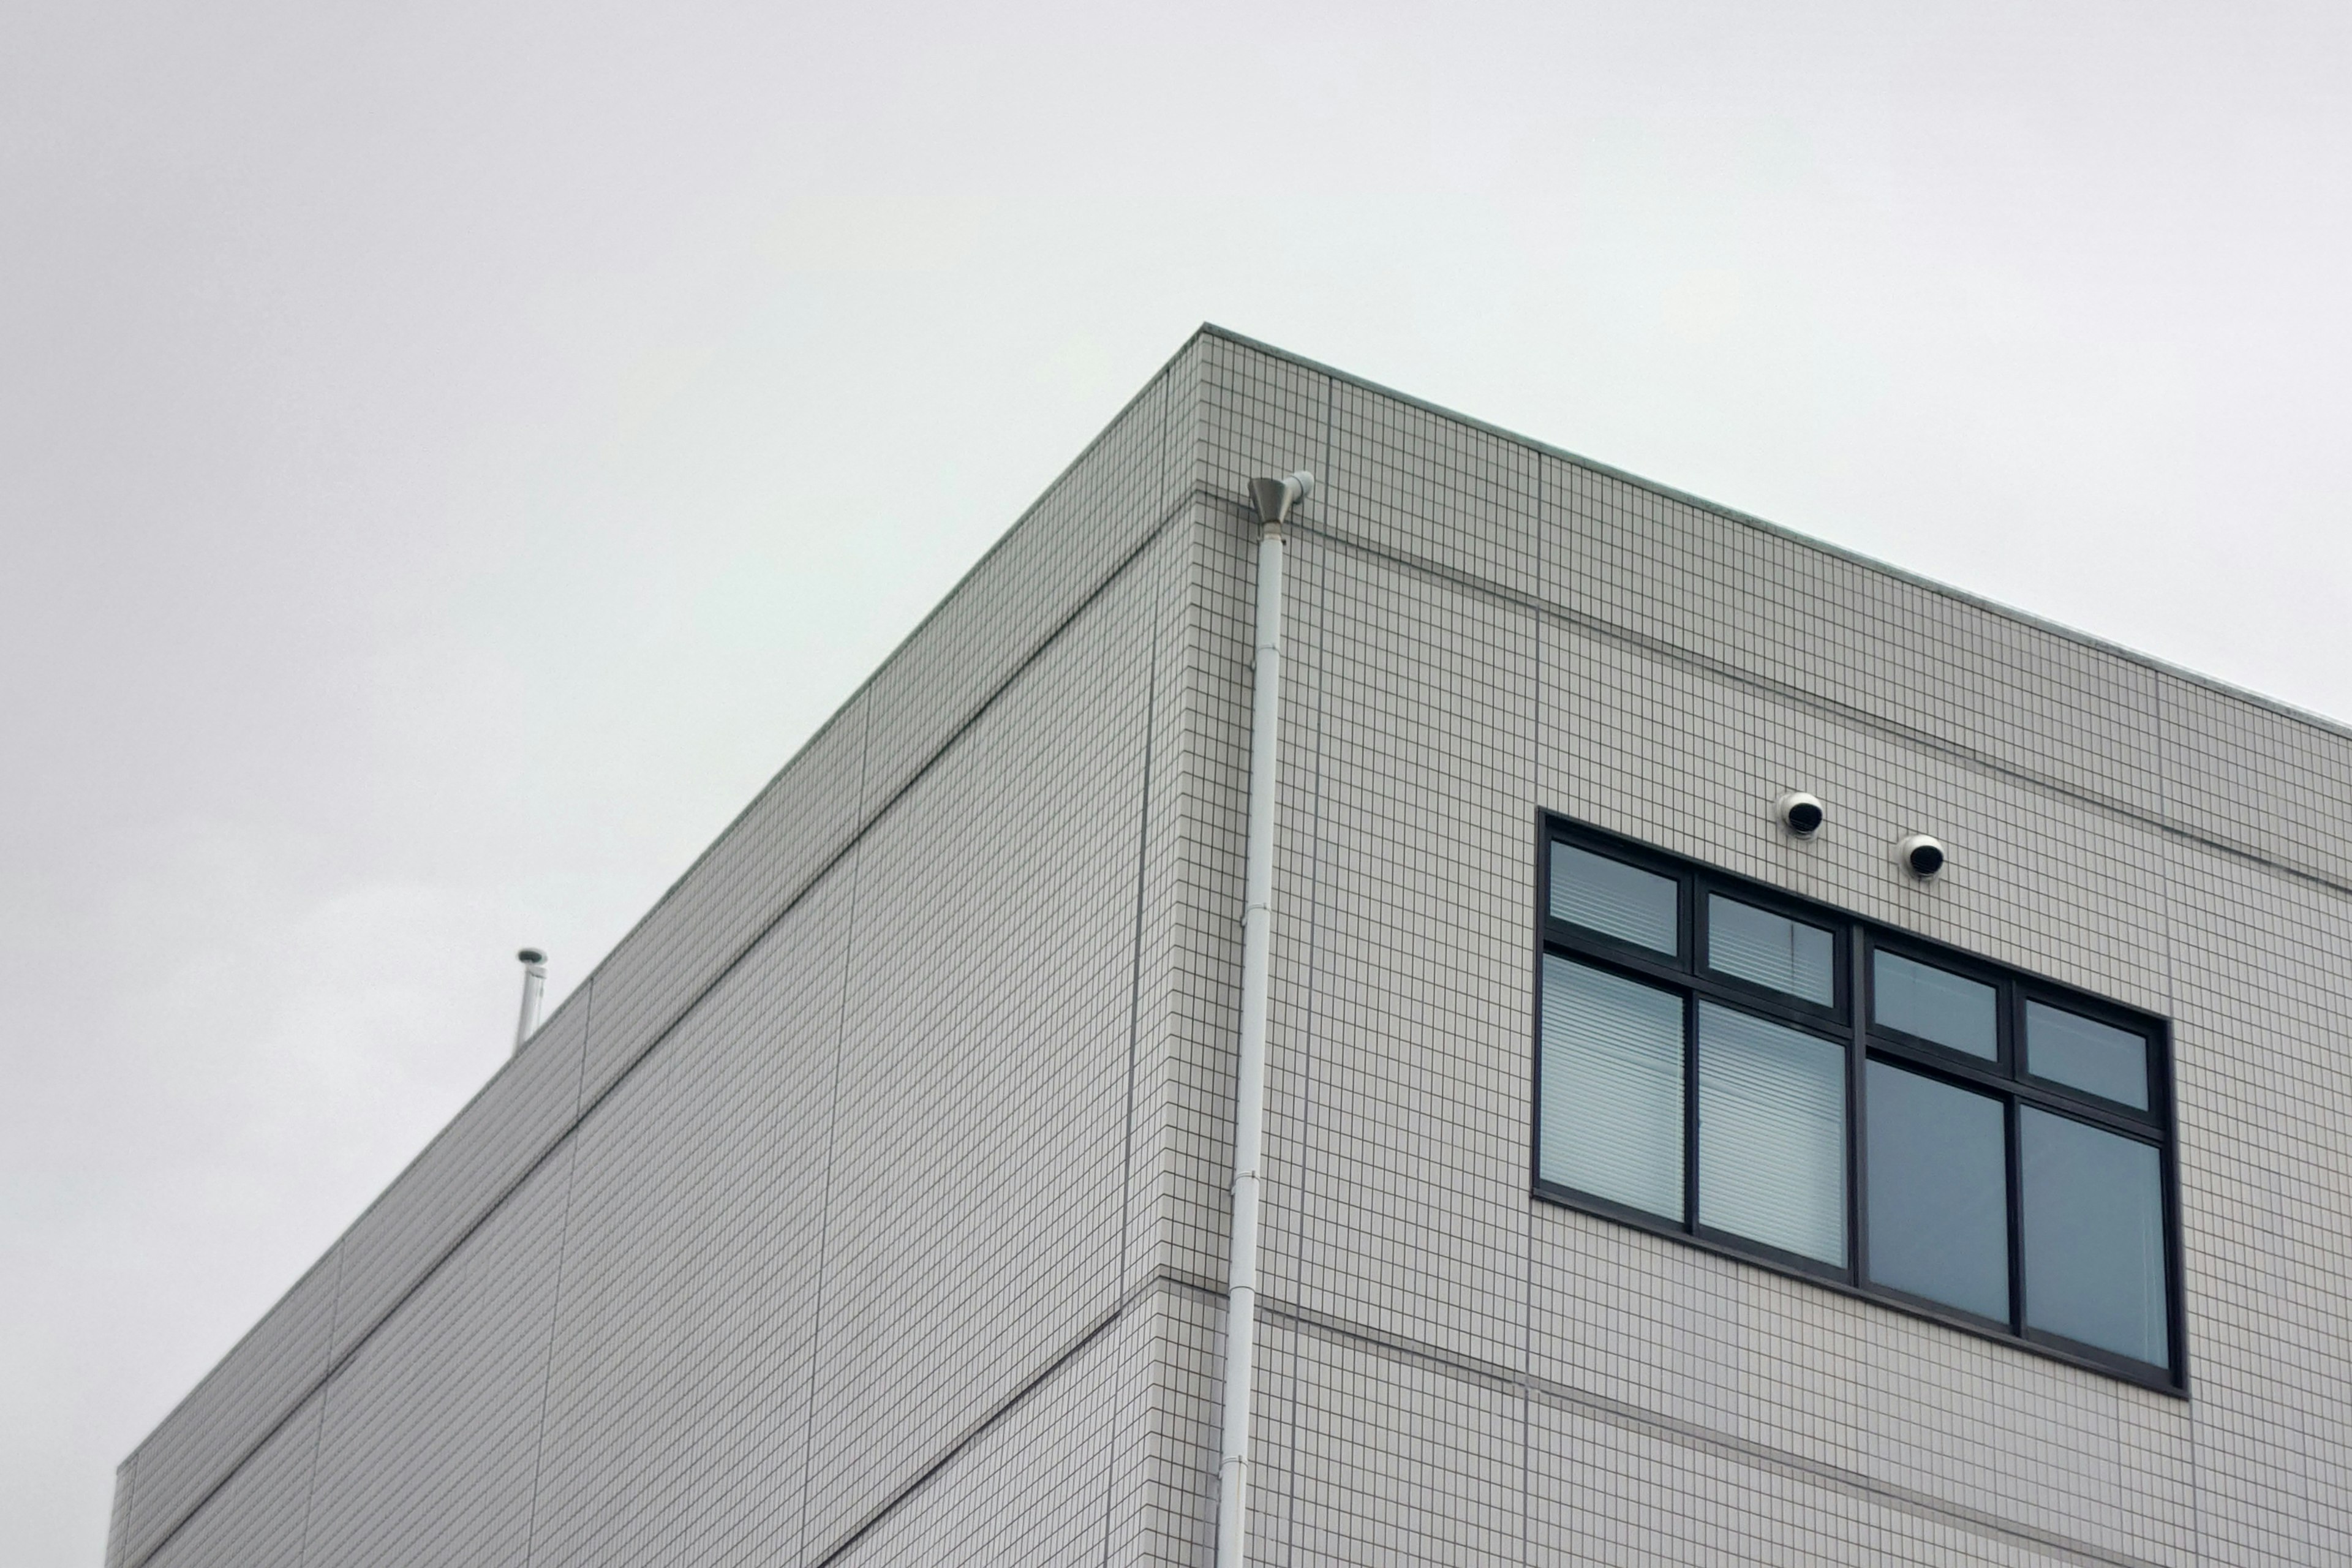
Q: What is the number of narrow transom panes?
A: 4